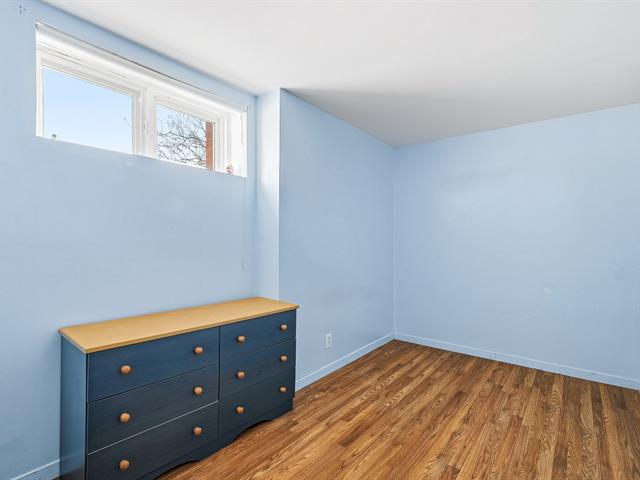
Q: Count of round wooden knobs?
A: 12